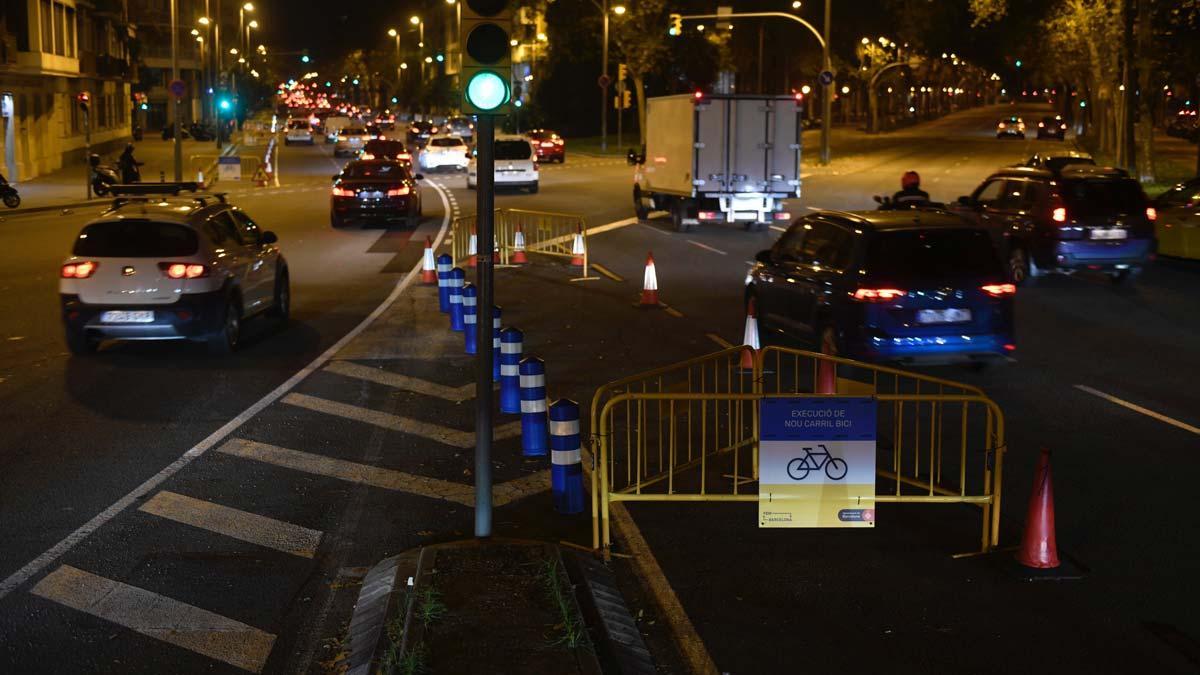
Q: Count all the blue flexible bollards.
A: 7